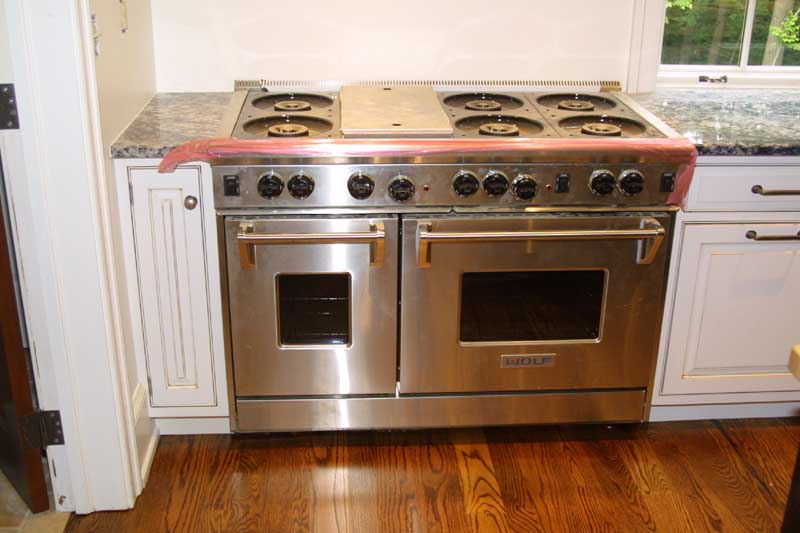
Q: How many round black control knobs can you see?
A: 9